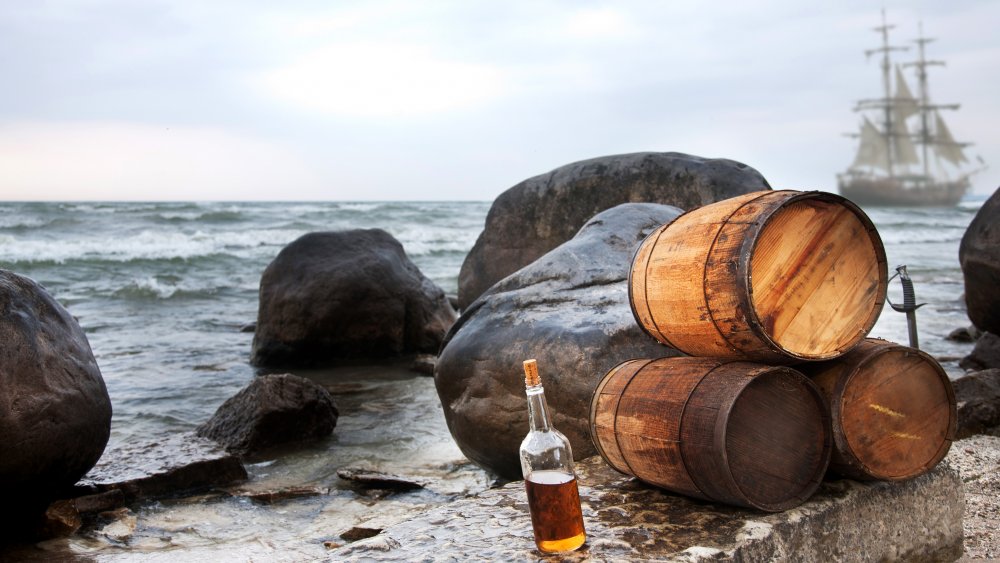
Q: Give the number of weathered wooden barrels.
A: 3